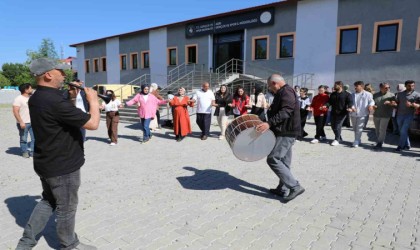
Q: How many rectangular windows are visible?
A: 12